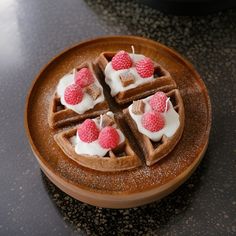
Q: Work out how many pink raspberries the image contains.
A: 8